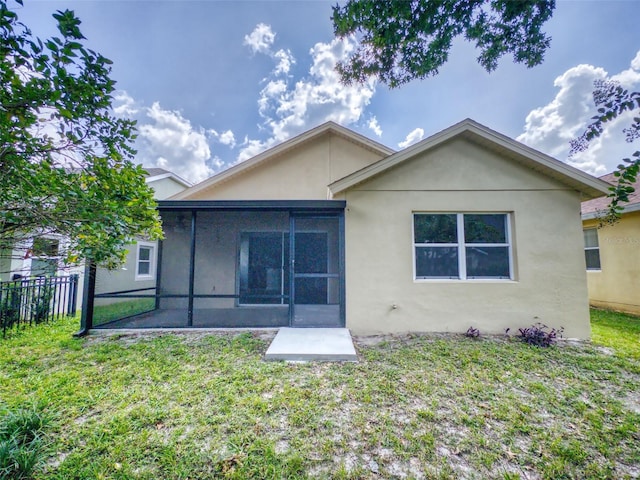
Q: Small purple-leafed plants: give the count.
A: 2